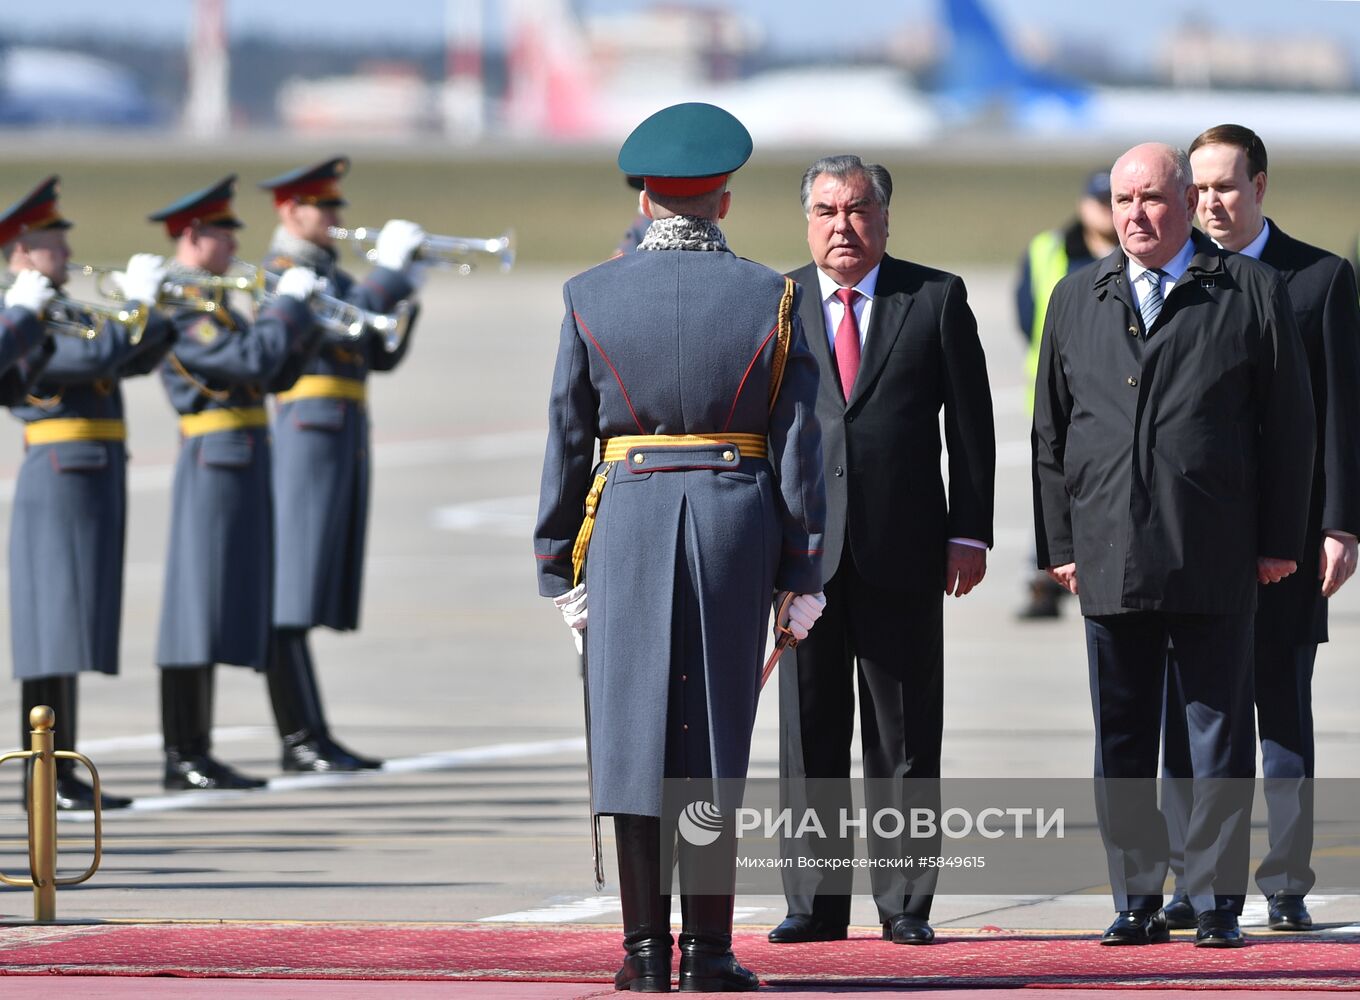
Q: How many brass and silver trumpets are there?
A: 4